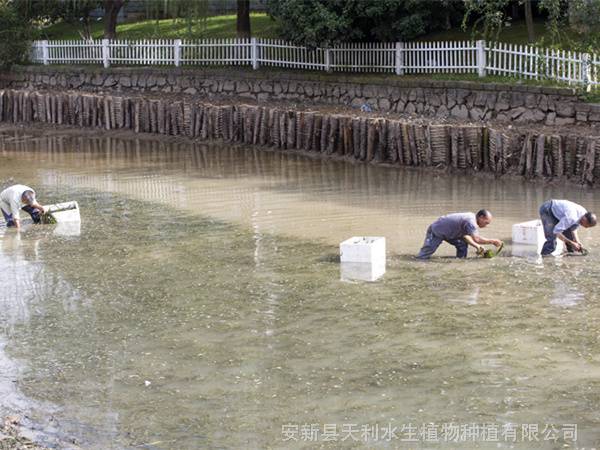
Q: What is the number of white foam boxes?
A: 3